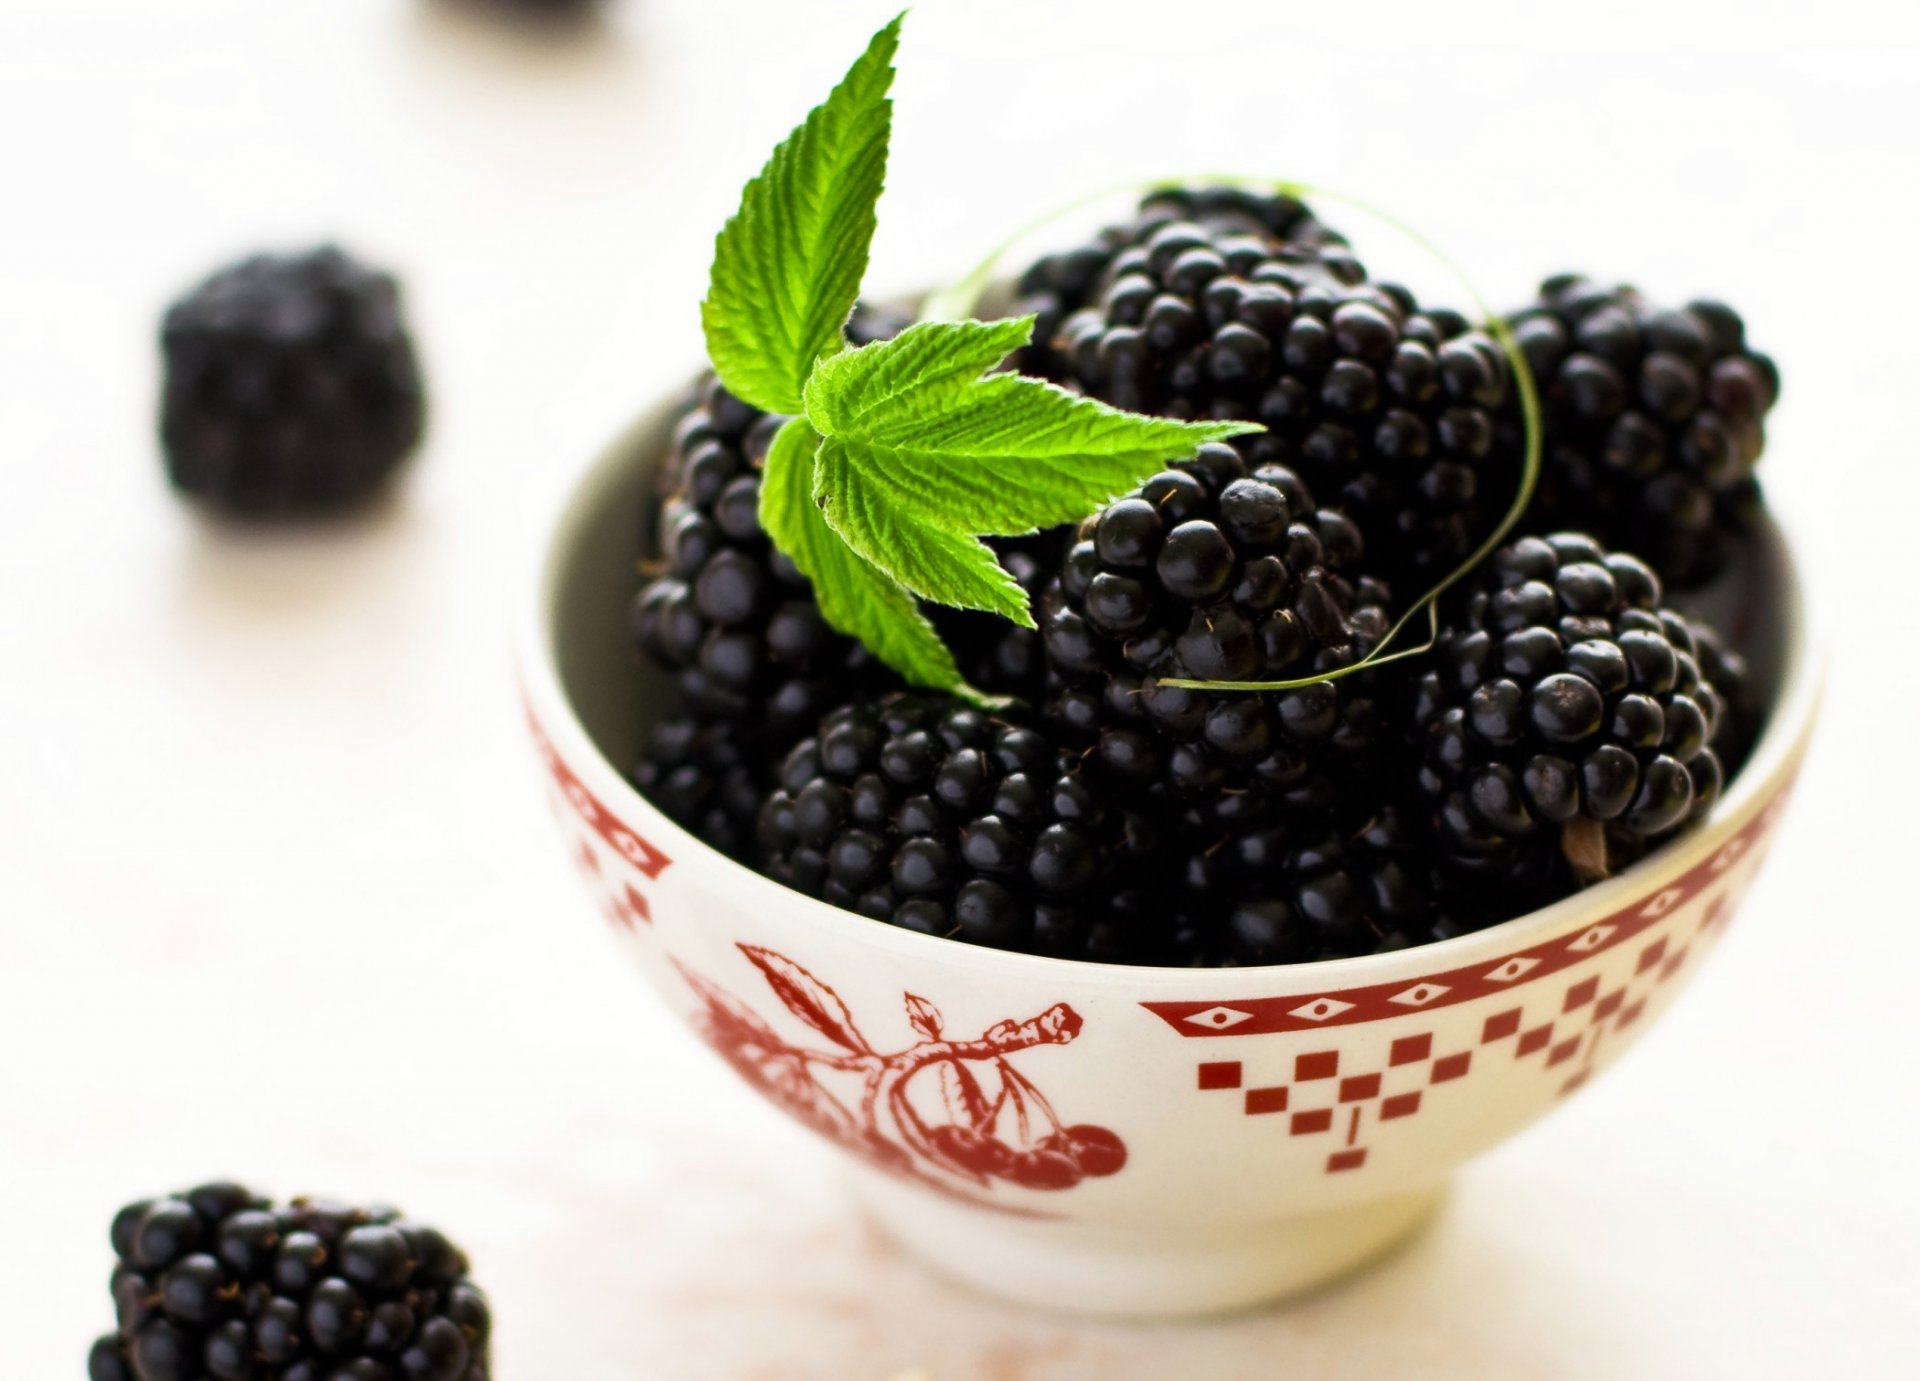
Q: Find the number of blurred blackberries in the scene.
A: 2